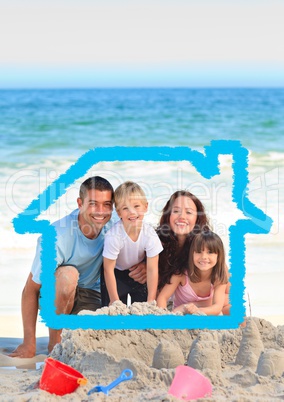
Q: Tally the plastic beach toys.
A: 3